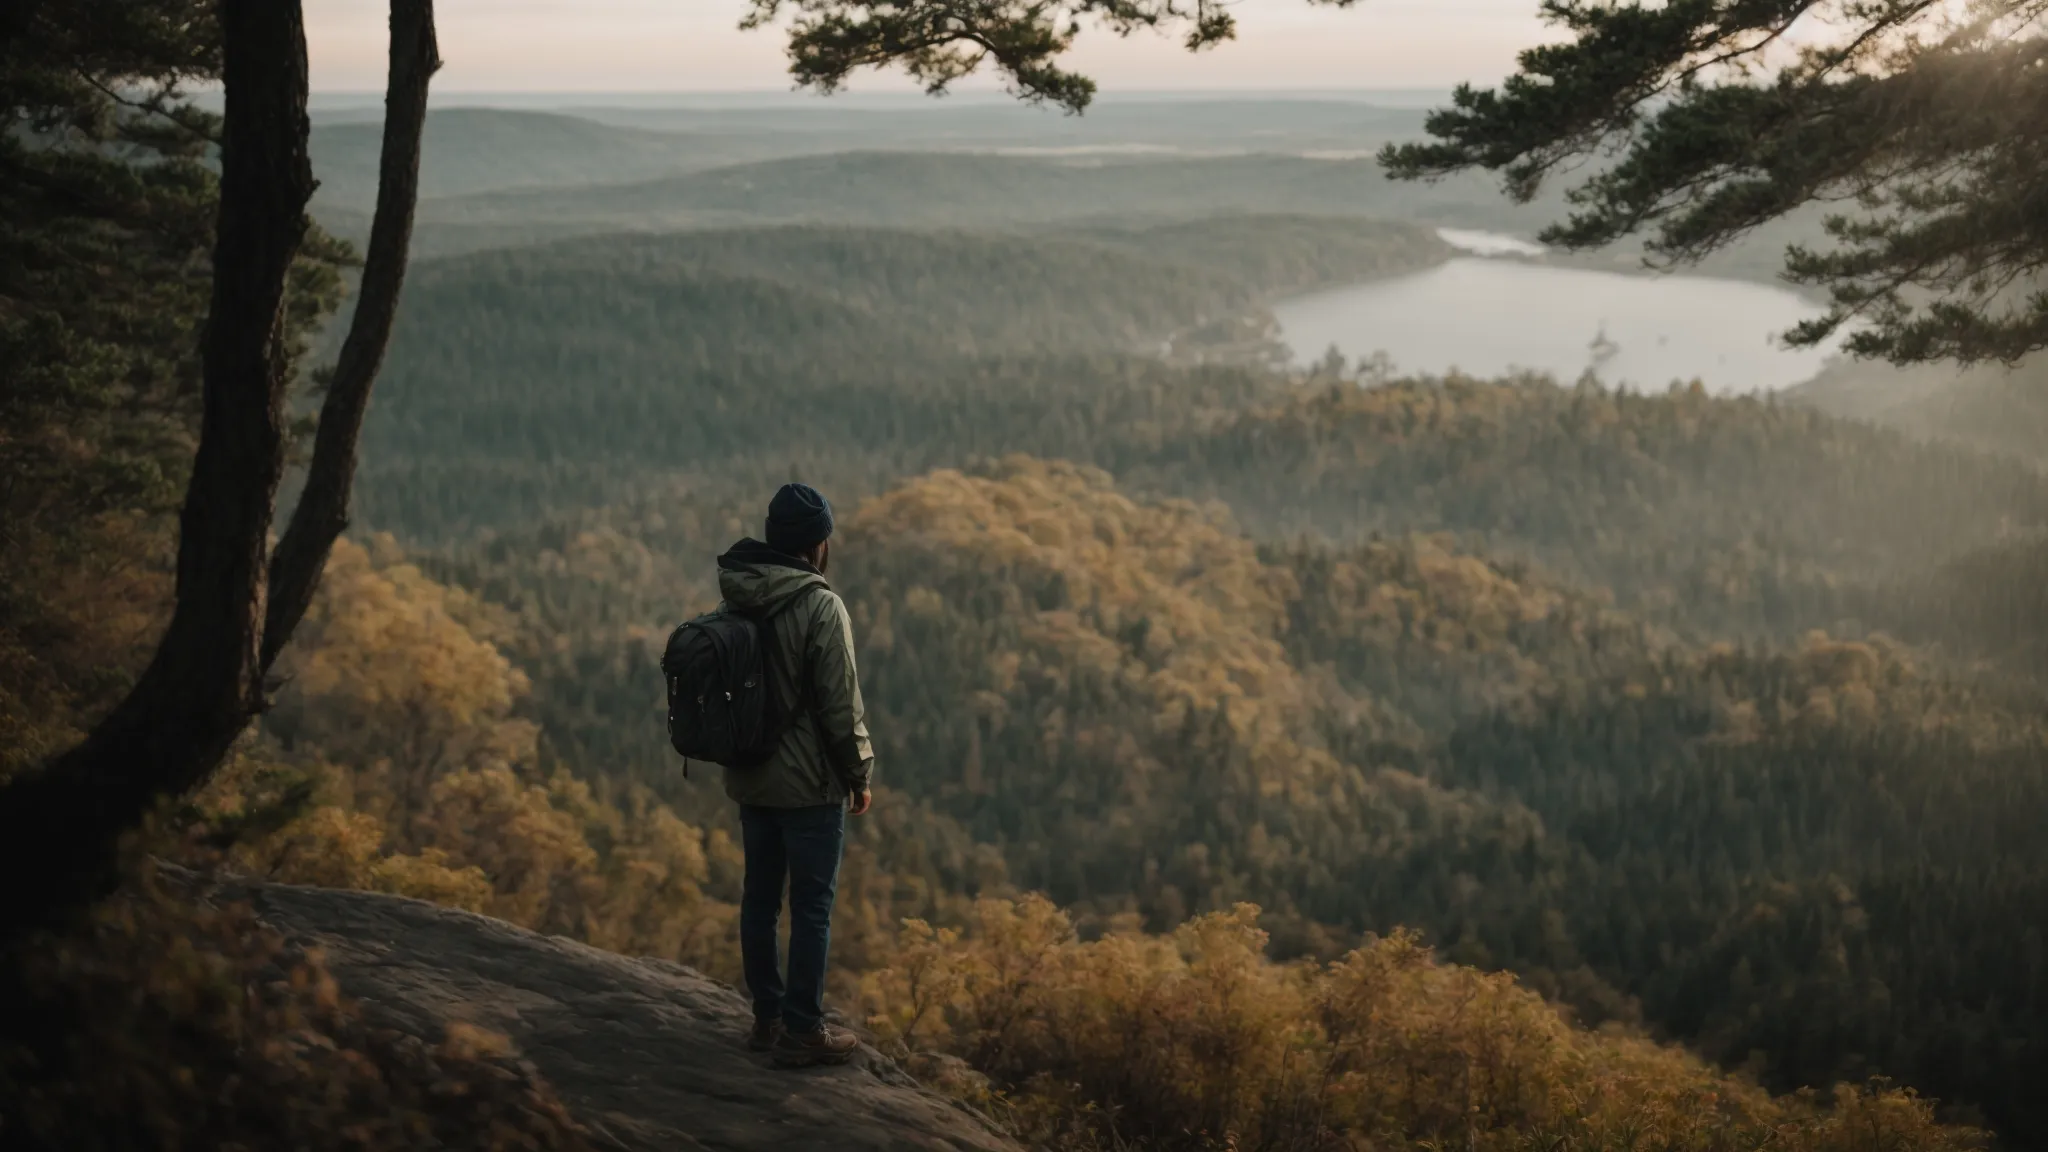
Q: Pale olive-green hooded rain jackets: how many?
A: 1